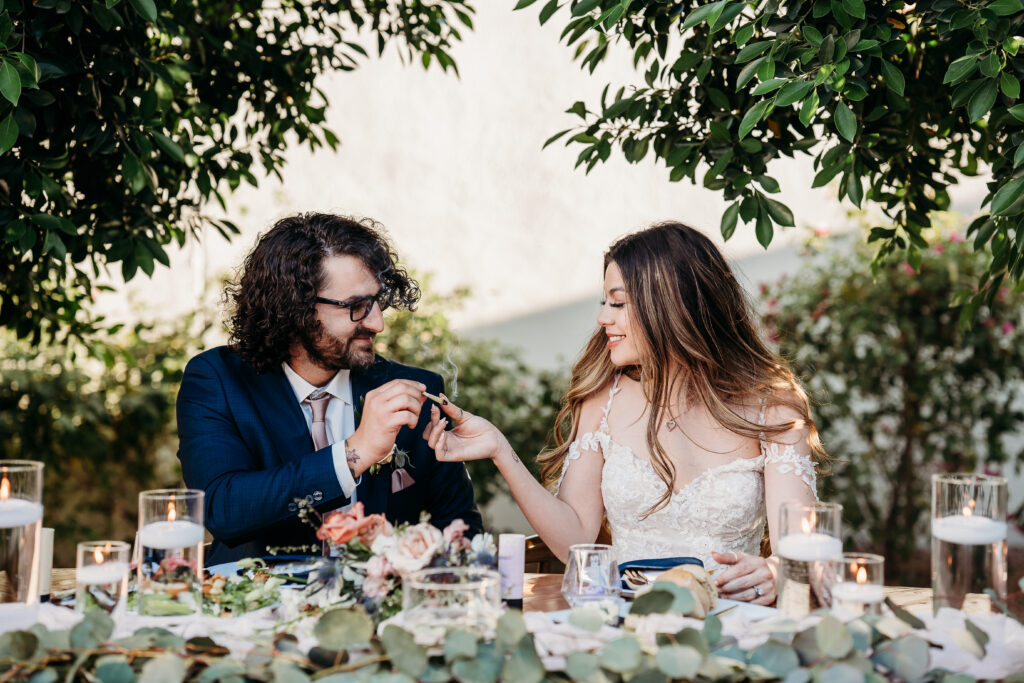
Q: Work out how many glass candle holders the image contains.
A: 6